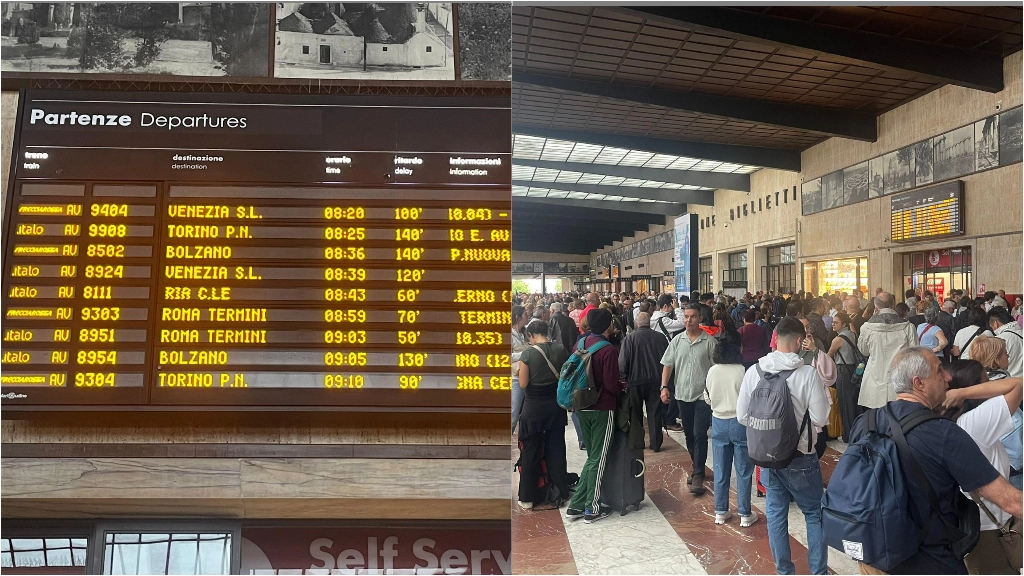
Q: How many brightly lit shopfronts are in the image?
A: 2